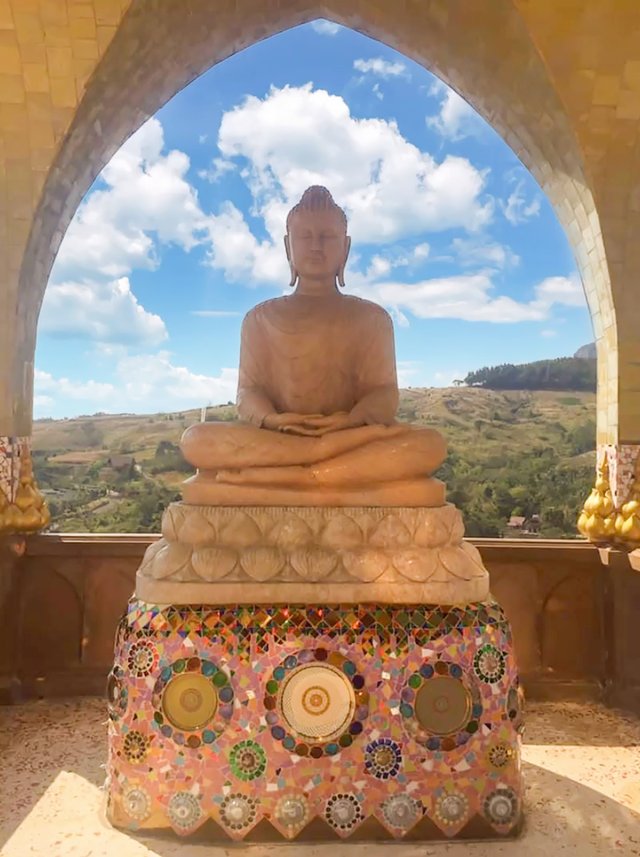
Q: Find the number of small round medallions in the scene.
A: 14